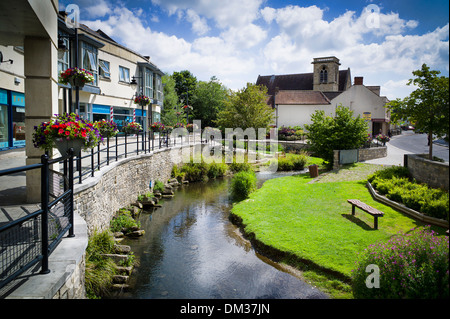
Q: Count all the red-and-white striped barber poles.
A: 2